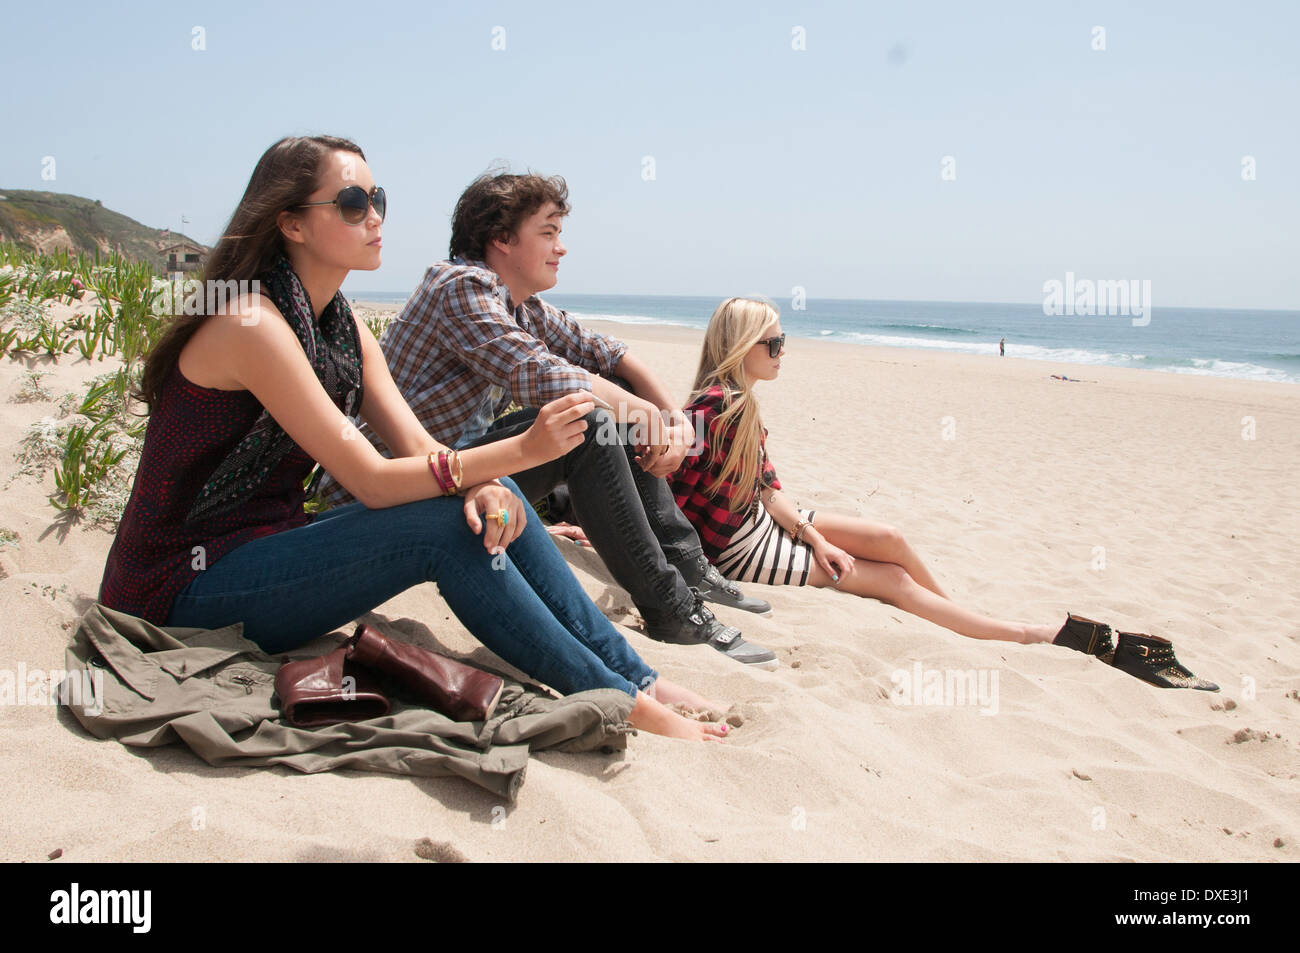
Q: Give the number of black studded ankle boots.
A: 2